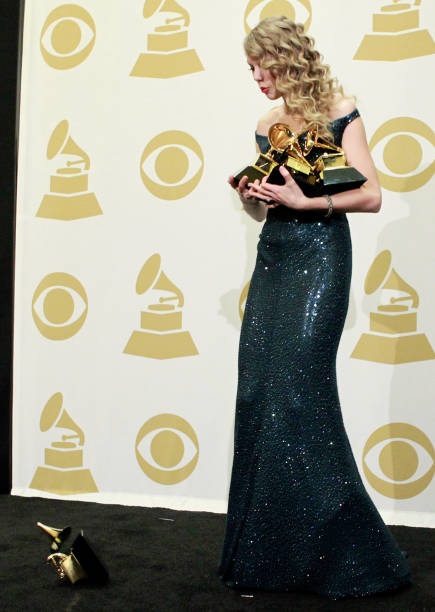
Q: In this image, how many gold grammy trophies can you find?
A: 4